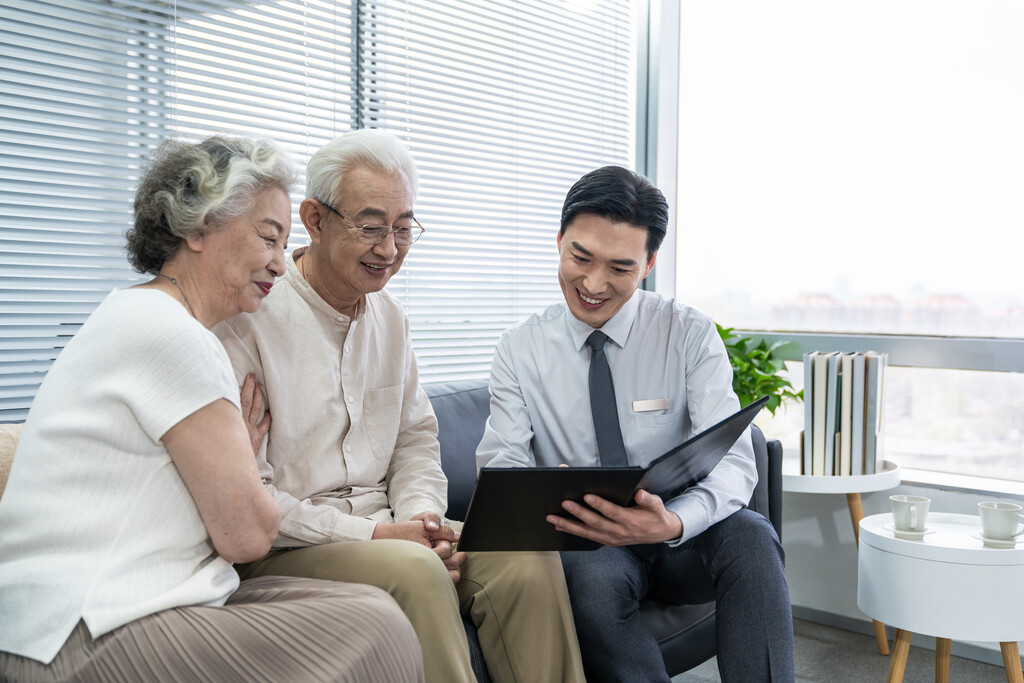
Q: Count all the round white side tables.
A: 2